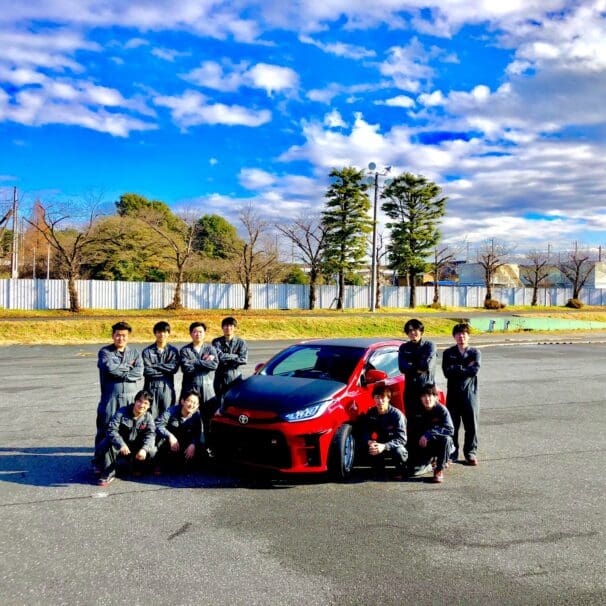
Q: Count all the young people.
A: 10